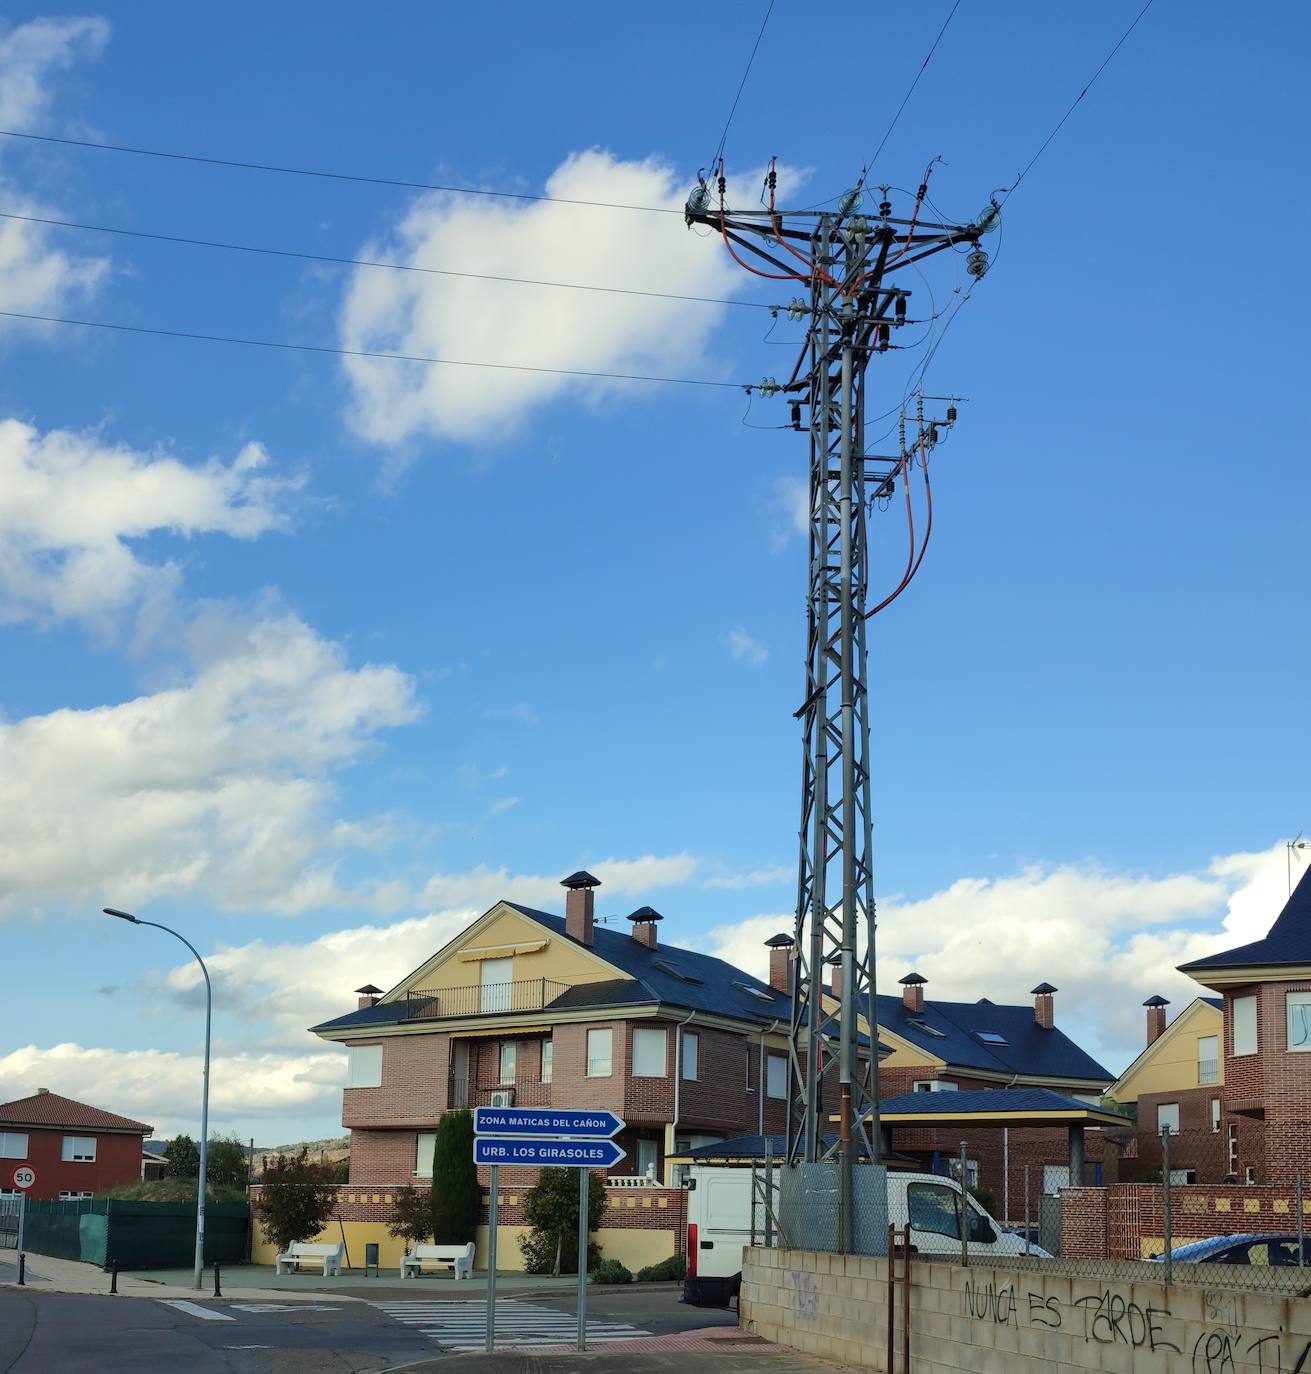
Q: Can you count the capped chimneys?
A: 8